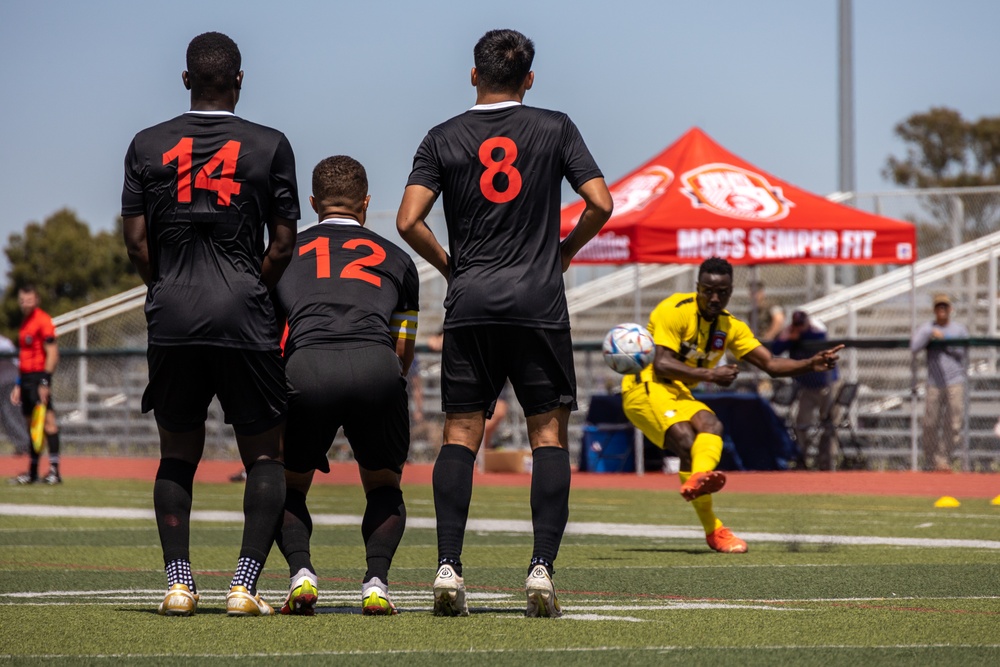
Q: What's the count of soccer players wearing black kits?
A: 3